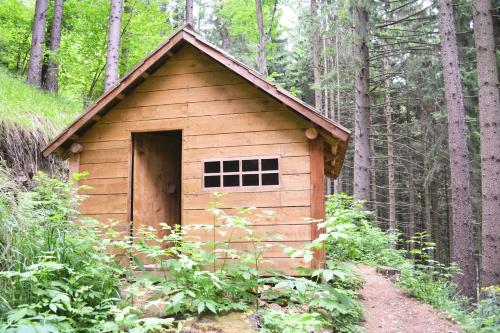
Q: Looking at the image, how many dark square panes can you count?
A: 8